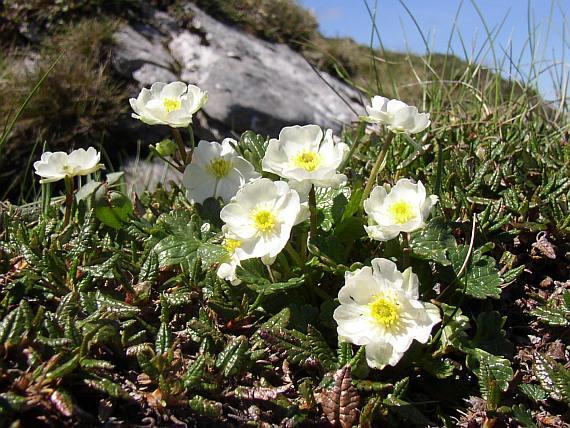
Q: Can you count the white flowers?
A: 9